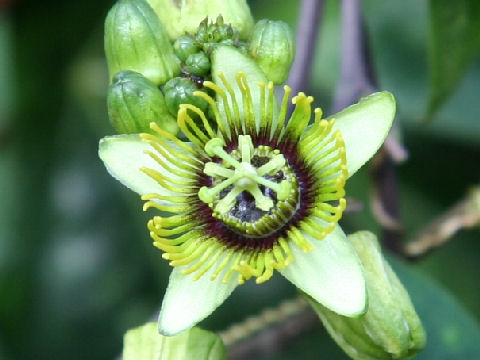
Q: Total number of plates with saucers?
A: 0